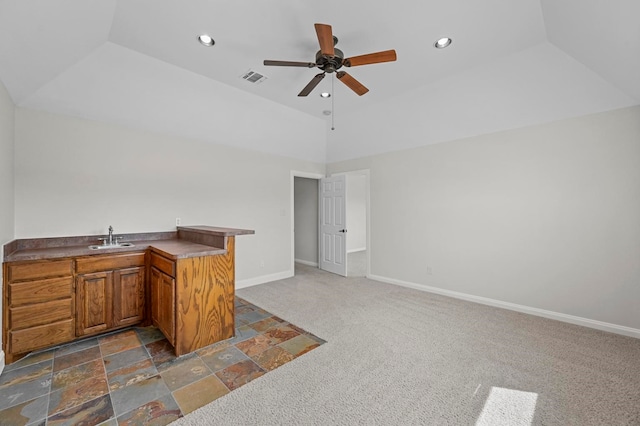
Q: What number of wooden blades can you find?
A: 5